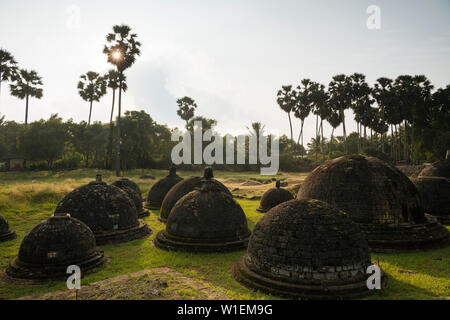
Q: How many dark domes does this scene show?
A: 11